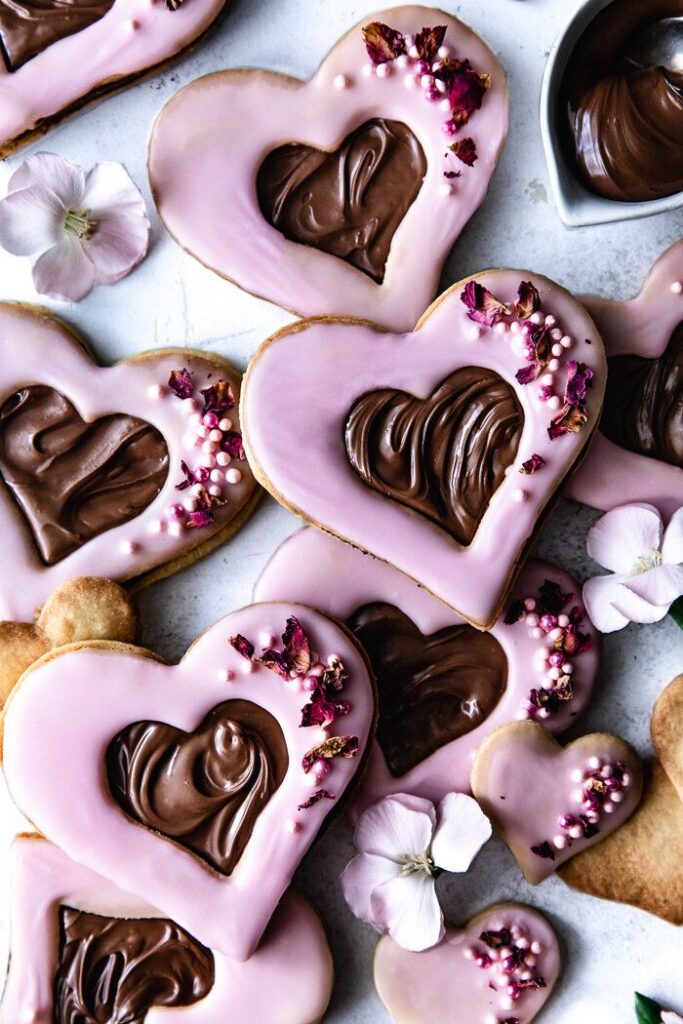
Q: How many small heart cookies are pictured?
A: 2